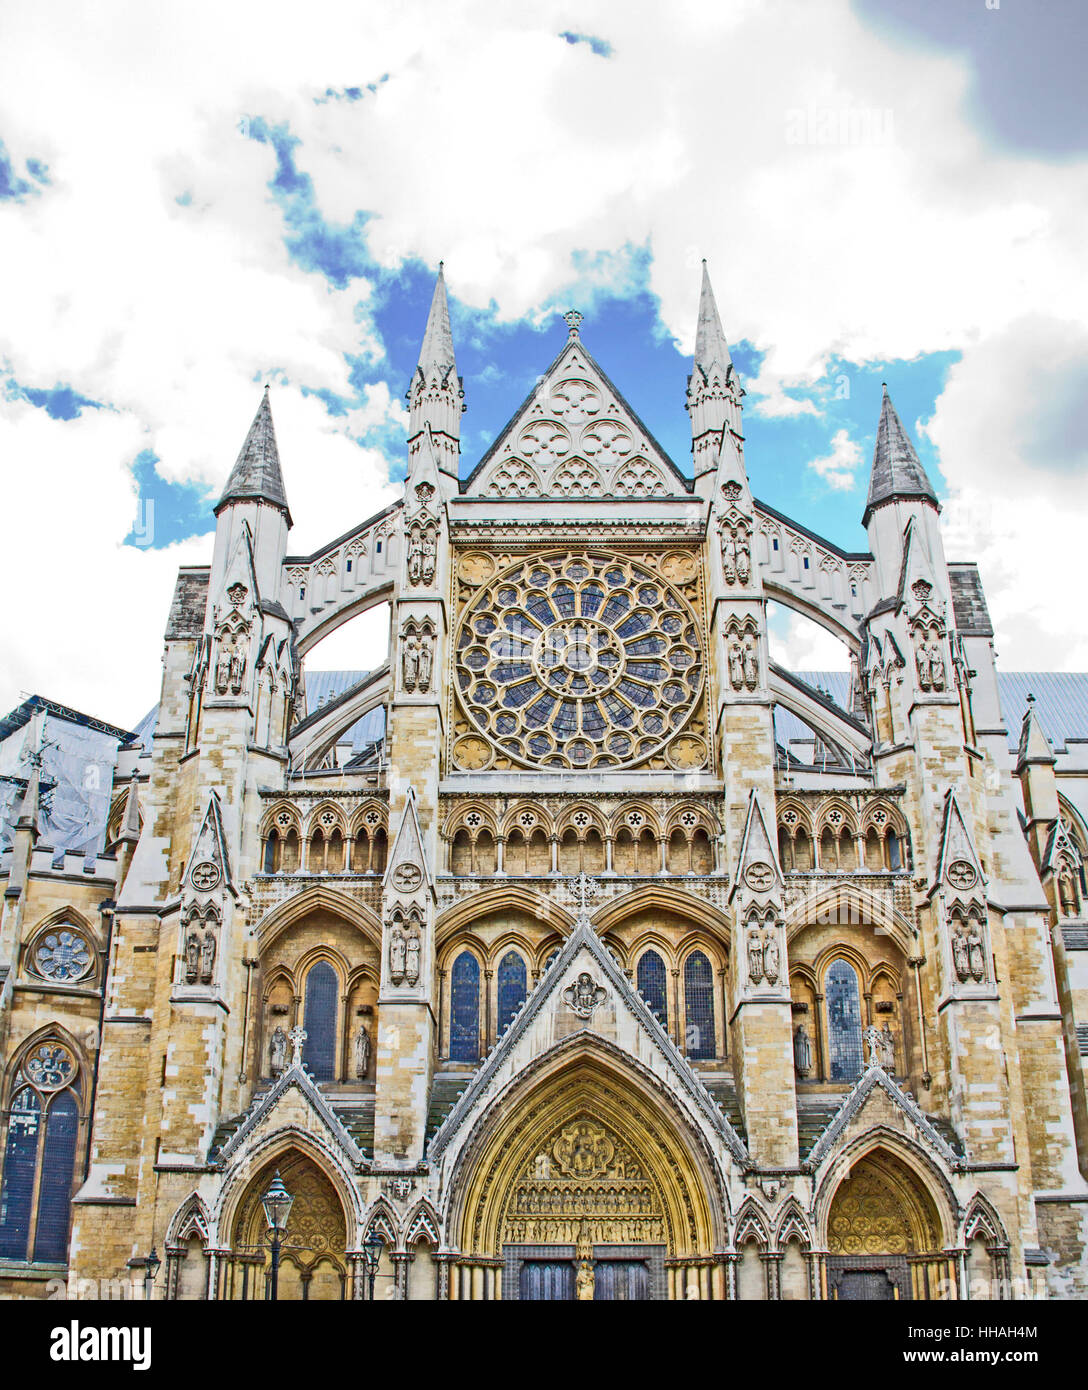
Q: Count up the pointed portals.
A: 3